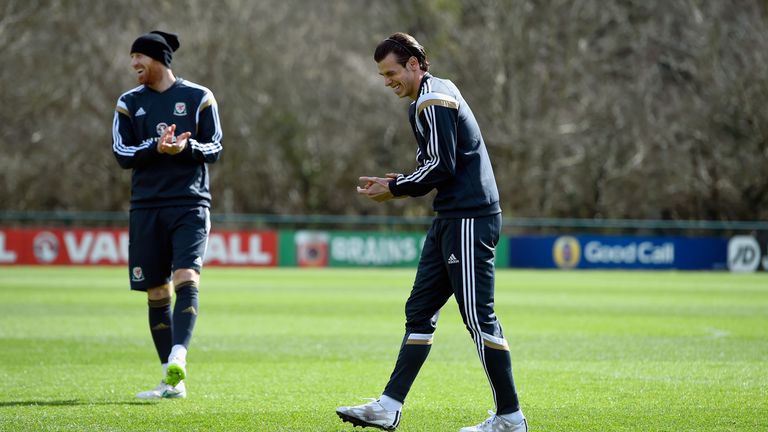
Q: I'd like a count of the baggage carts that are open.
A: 0